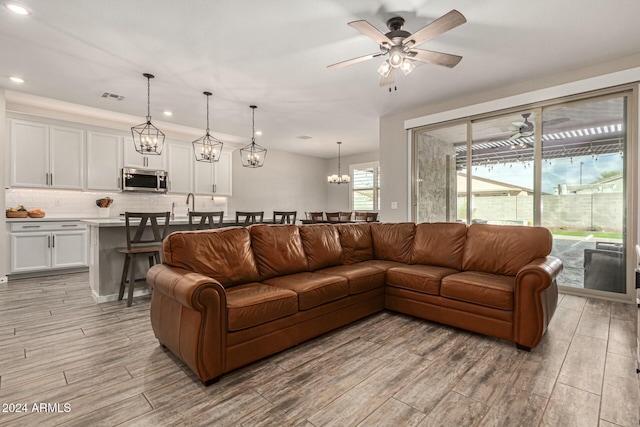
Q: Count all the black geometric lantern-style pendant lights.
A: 3